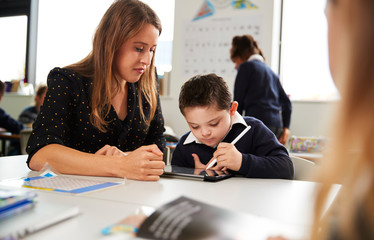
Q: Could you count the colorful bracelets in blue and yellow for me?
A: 0